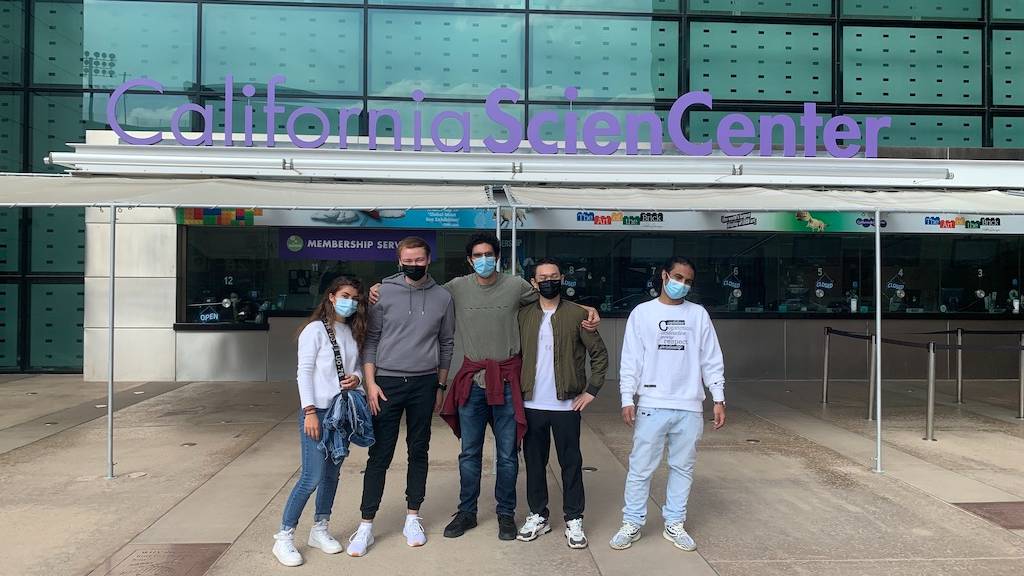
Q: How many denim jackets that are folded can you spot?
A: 1